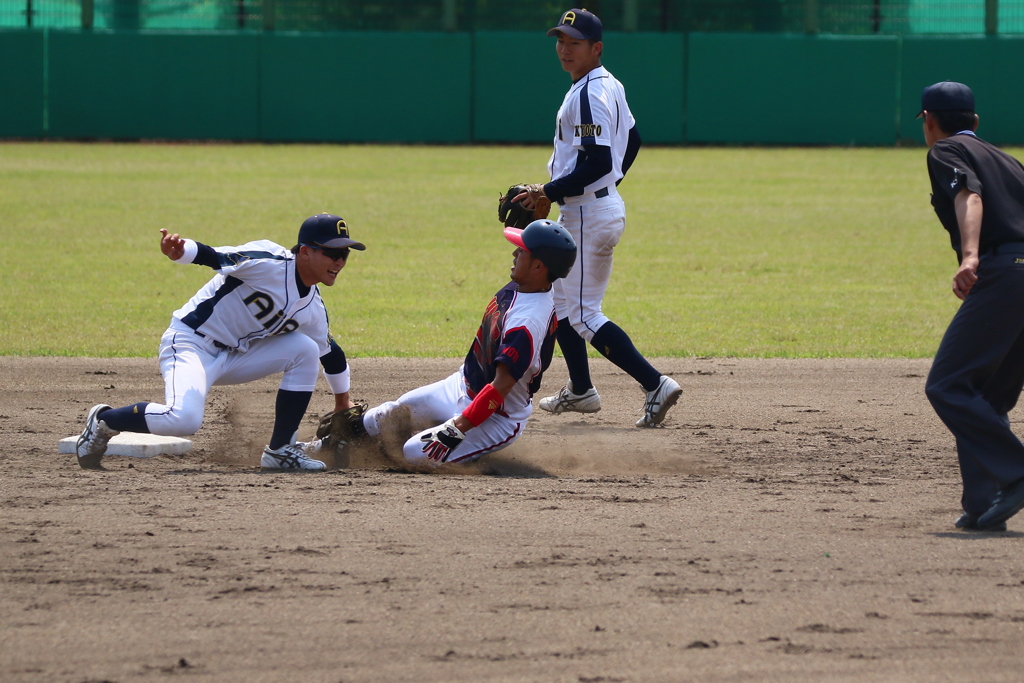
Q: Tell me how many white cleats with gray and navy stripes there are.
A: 4